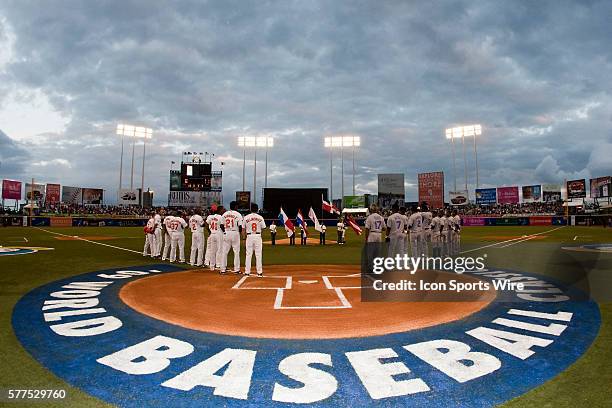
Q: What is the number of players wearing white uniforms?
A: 9